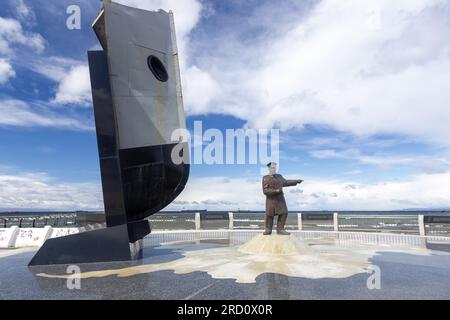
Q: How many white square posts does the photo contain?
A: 5